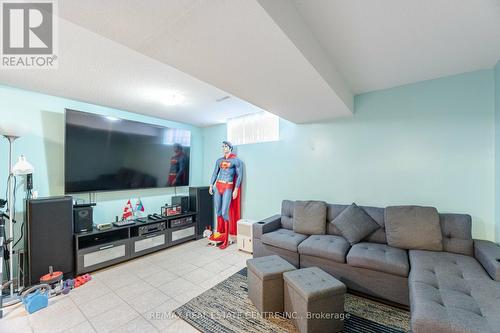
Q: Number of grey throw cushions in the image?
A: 3